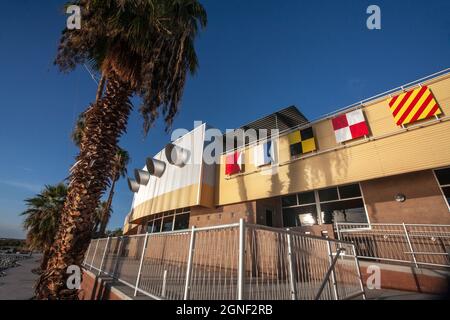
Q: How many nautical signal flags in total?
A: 5